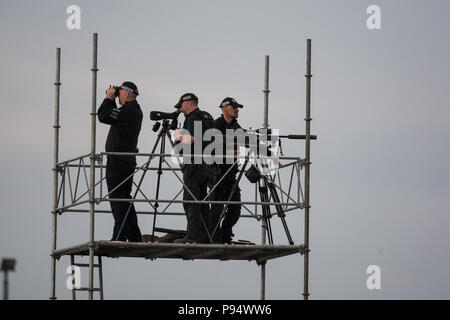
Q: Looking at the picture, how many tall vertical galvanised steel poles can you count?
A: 4